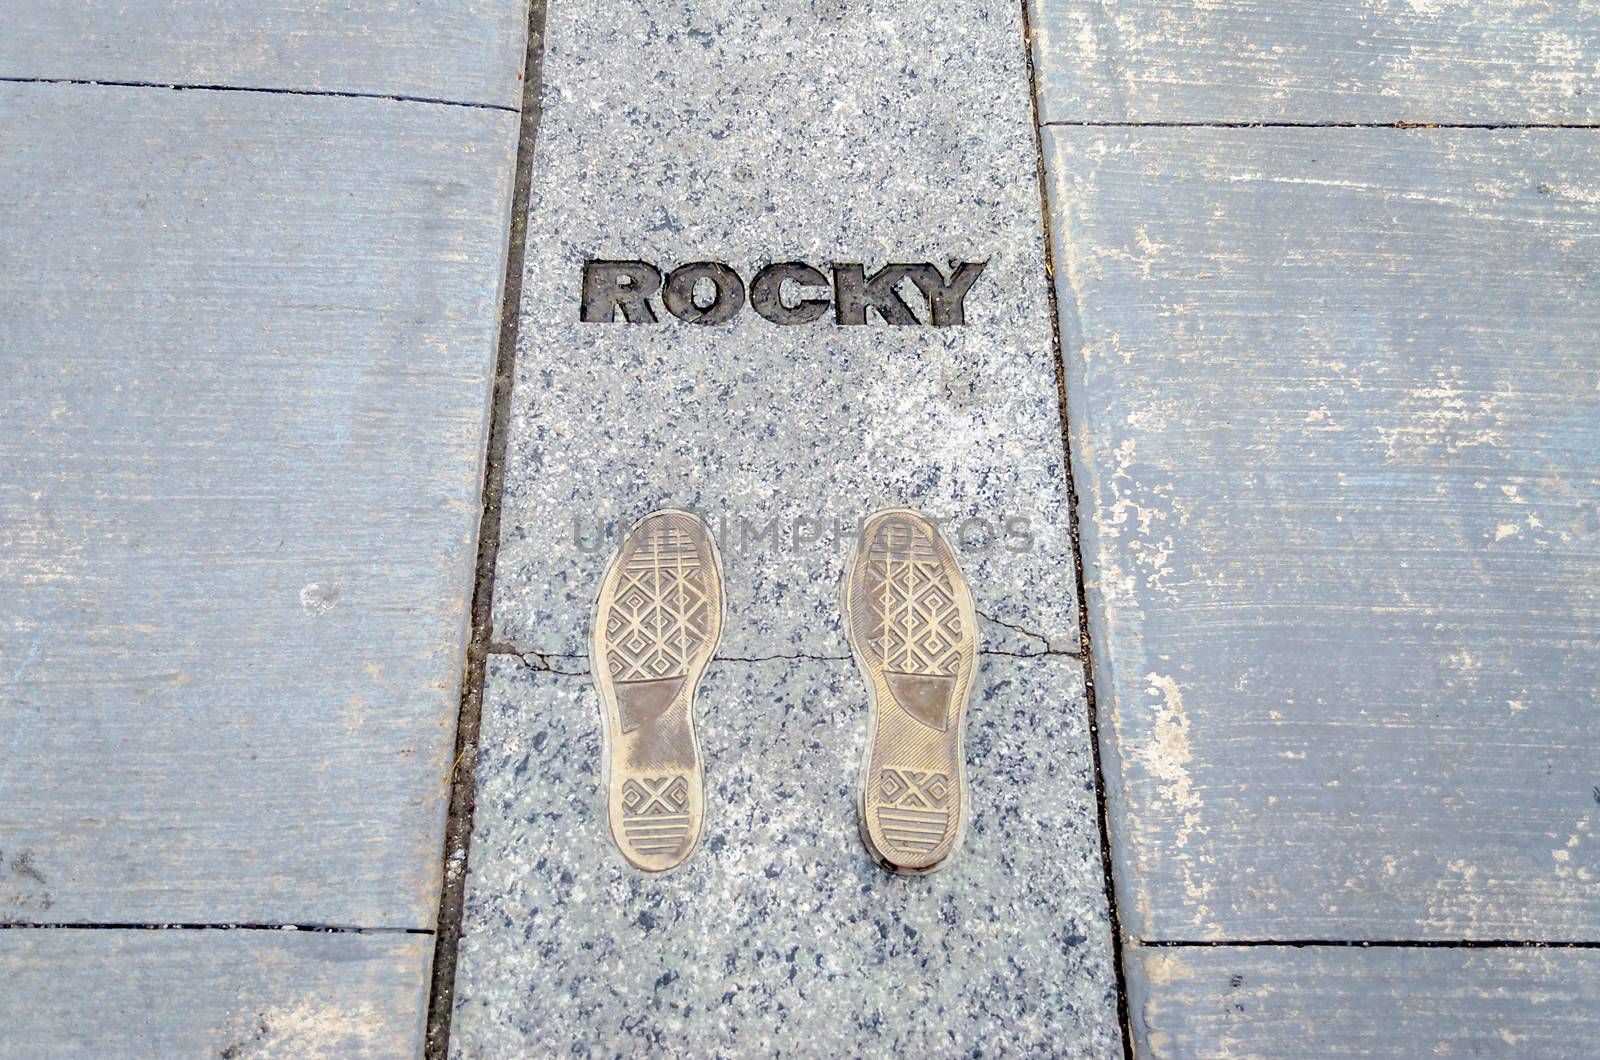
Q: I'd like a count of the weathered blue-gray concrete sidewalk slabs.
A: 6